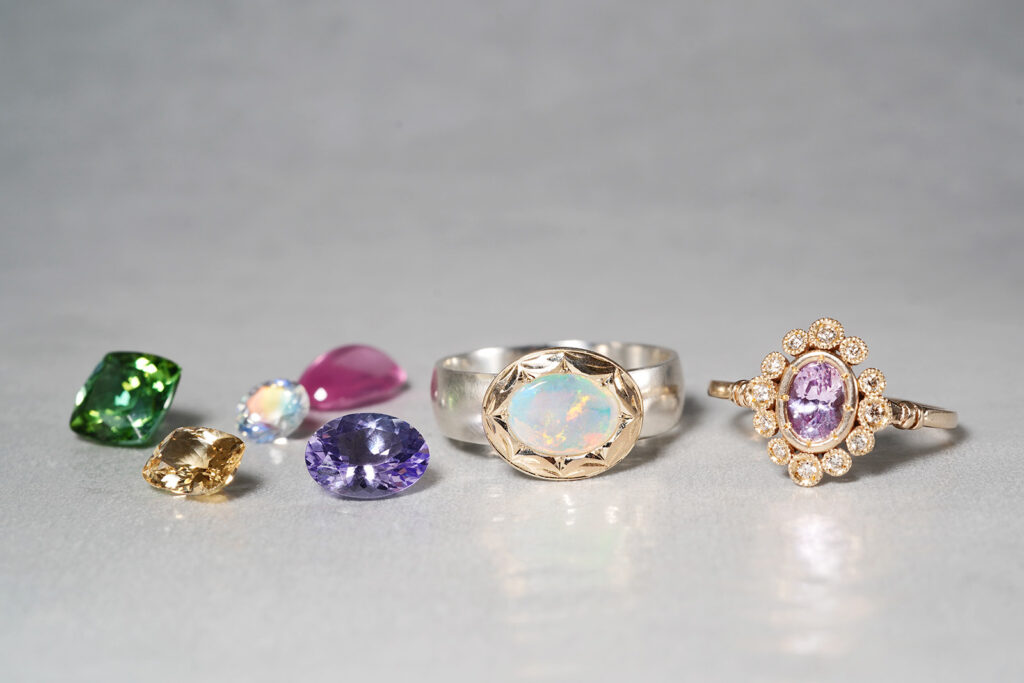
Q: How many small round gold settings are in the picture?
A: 12